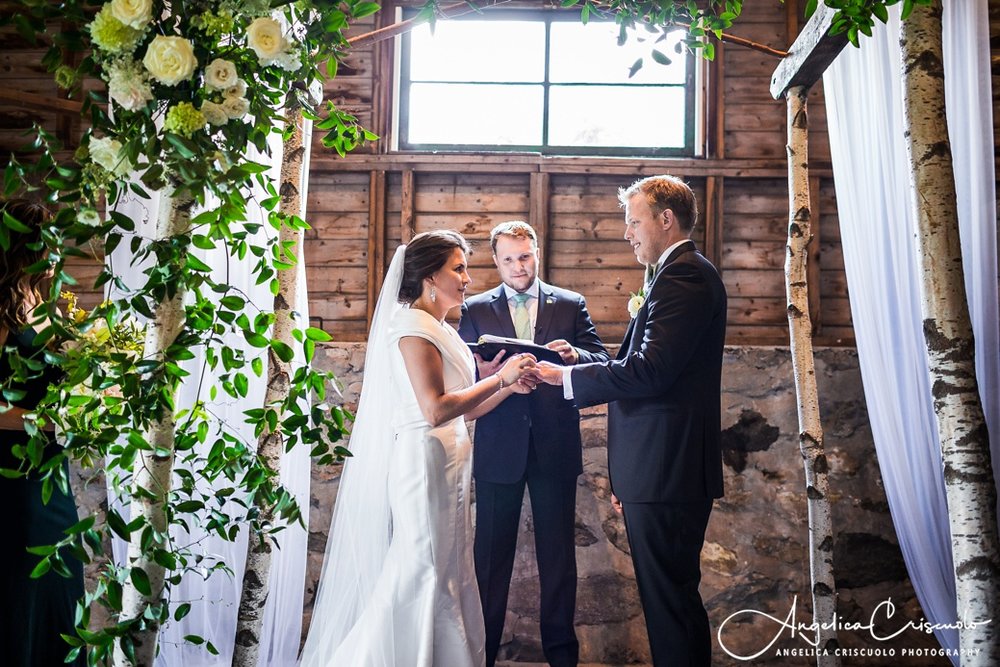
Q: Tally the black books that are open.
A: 1